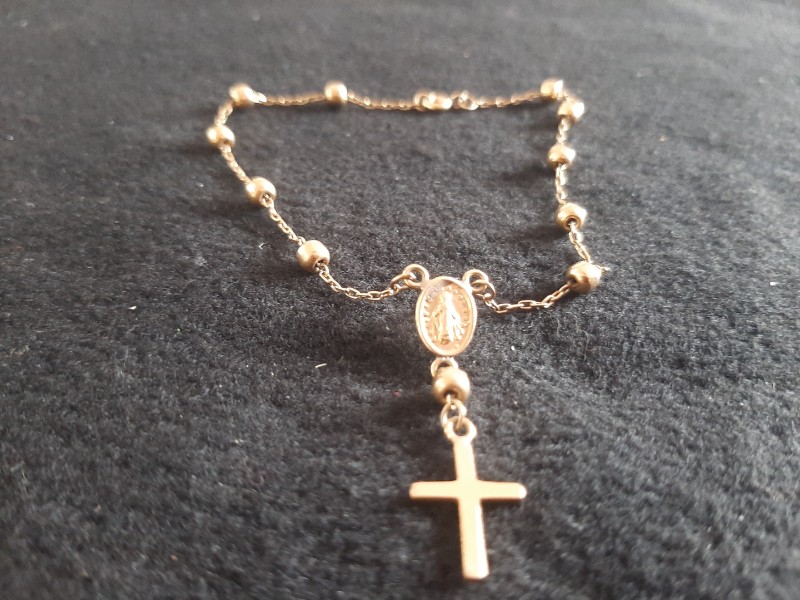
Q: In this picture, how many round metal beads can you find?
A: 11